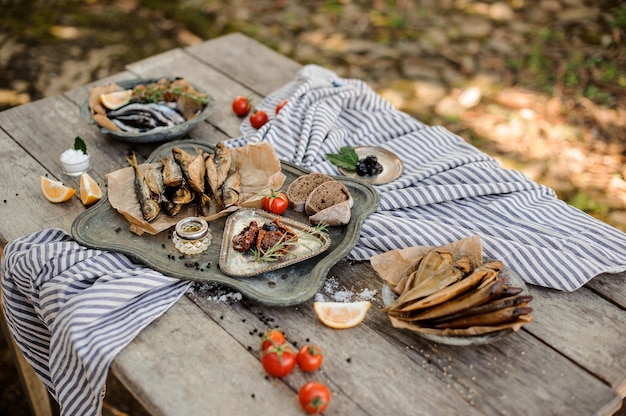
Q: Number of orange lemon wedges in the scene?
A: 4